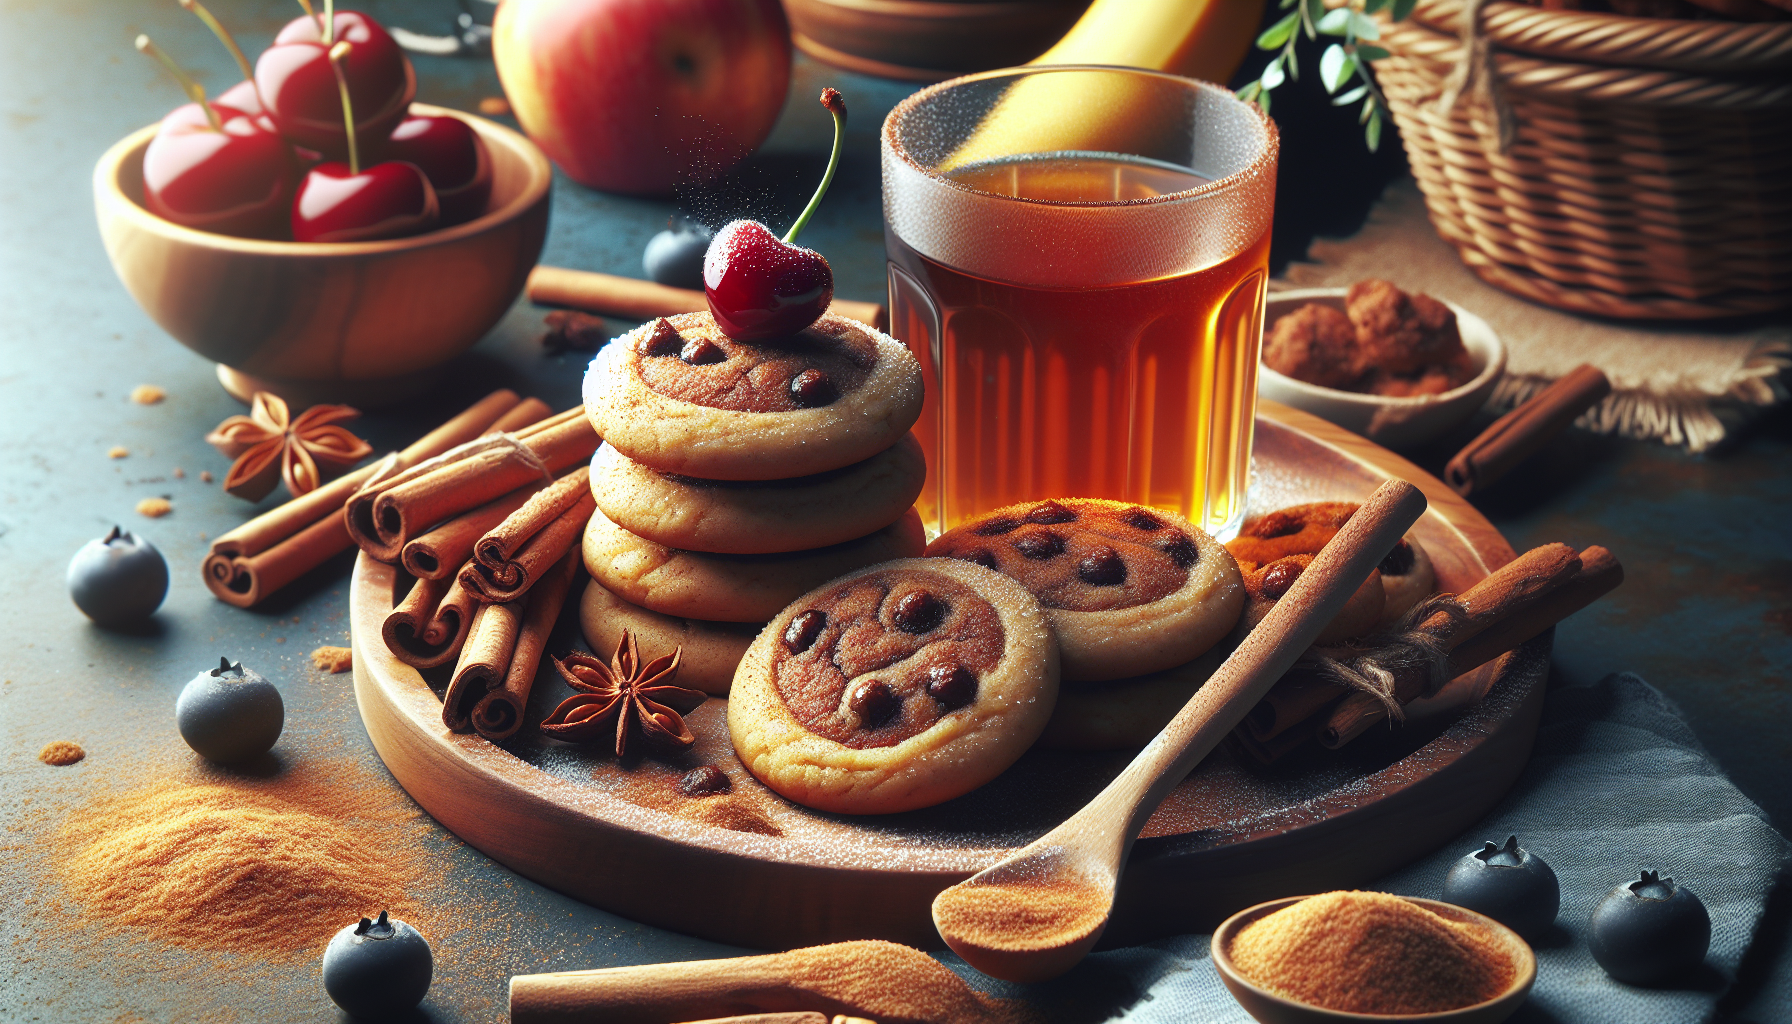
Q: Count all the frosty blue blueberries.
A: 6